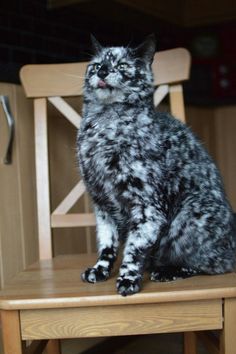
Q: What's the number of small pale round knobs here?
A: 2